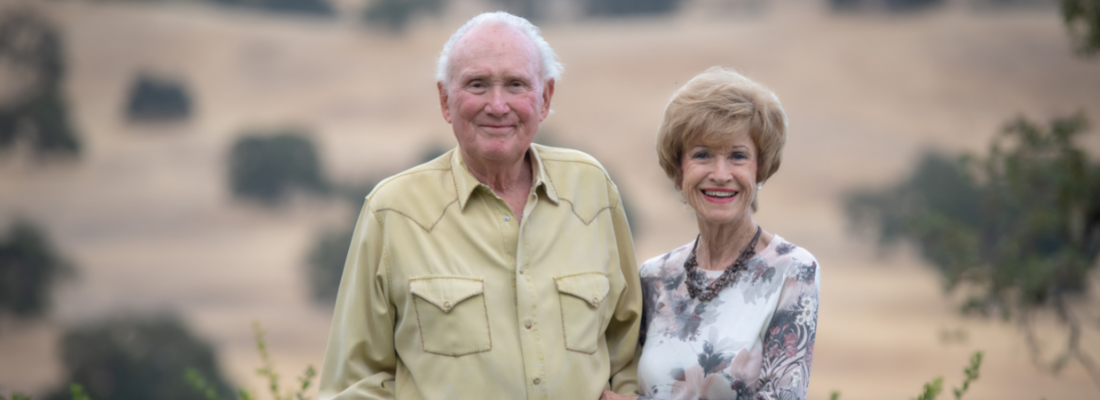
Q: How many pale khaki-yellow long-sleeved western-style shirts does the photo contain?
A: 1